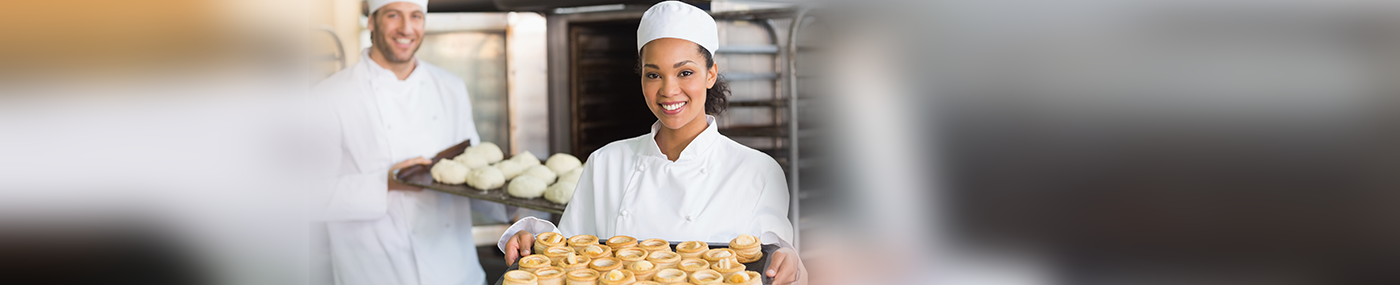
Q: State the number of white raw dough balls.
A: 11